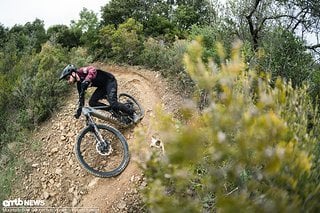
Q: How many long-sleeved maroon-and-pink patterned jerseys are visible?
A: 1